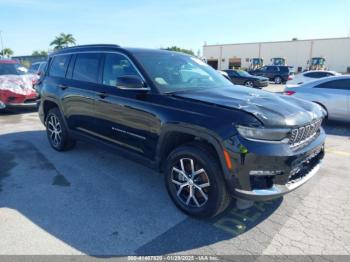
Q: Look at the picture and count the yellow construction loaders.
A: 3